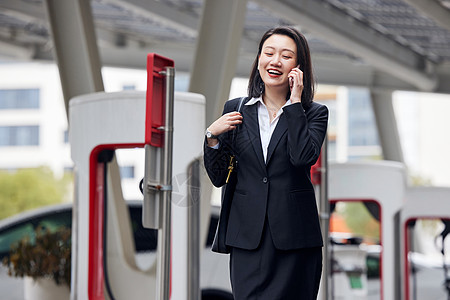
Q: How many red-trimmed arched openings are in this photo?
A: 3